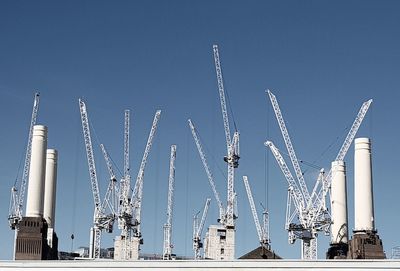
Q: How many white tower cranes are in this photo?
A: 13